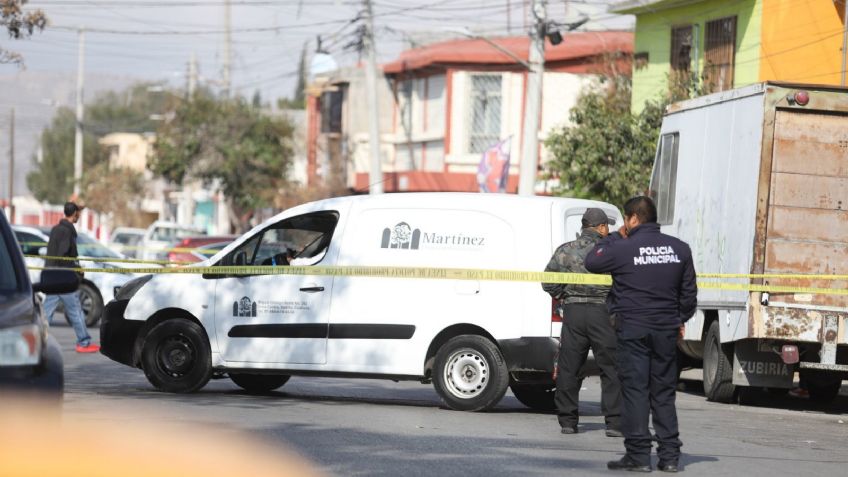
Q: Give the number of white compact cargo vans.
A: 1